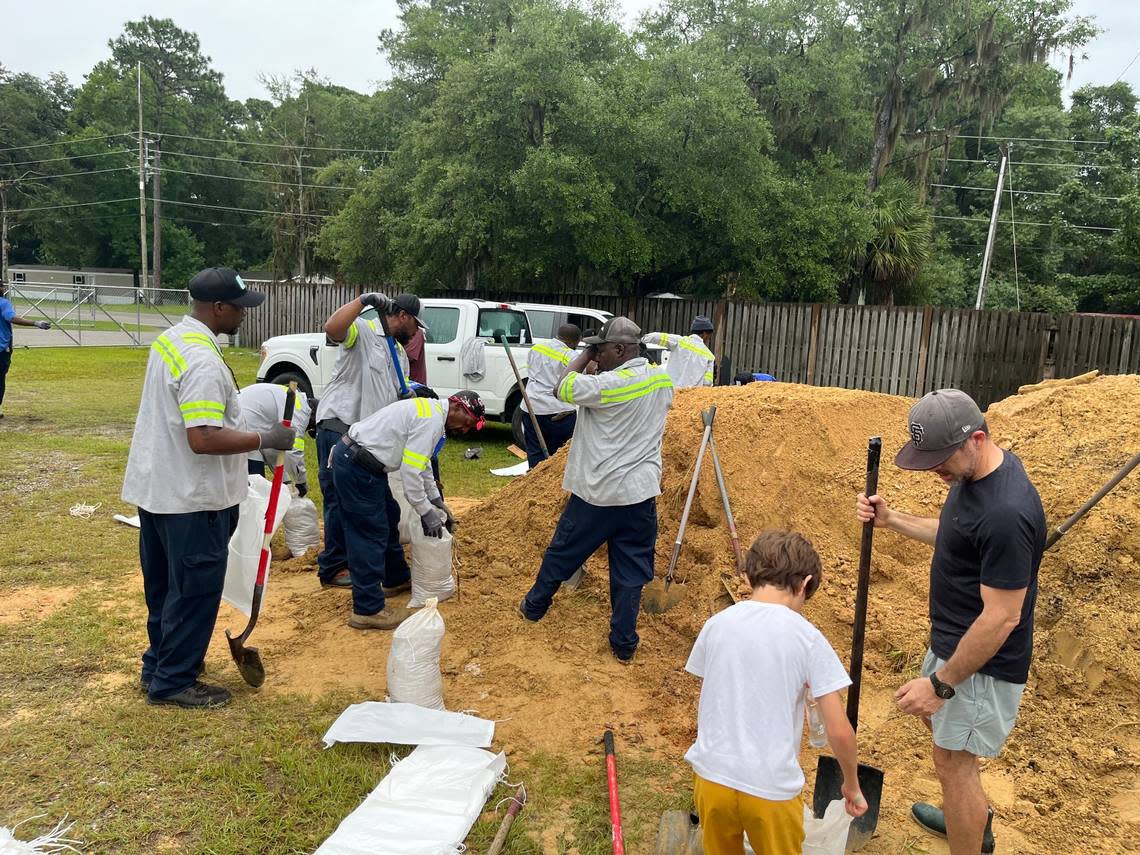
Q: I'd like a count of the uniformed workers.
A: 7